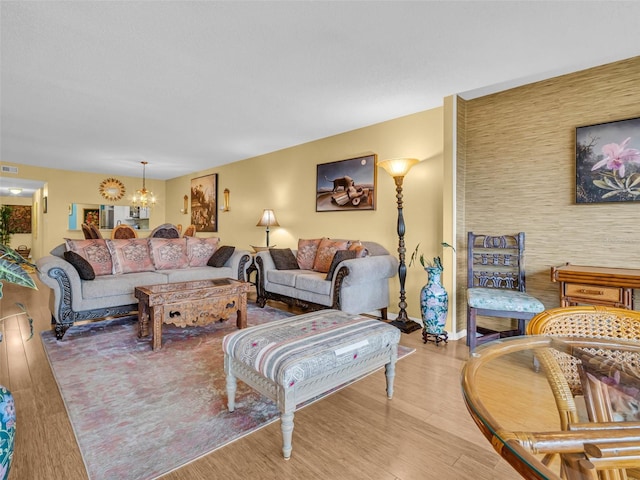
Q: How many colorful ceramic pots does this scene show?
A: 2